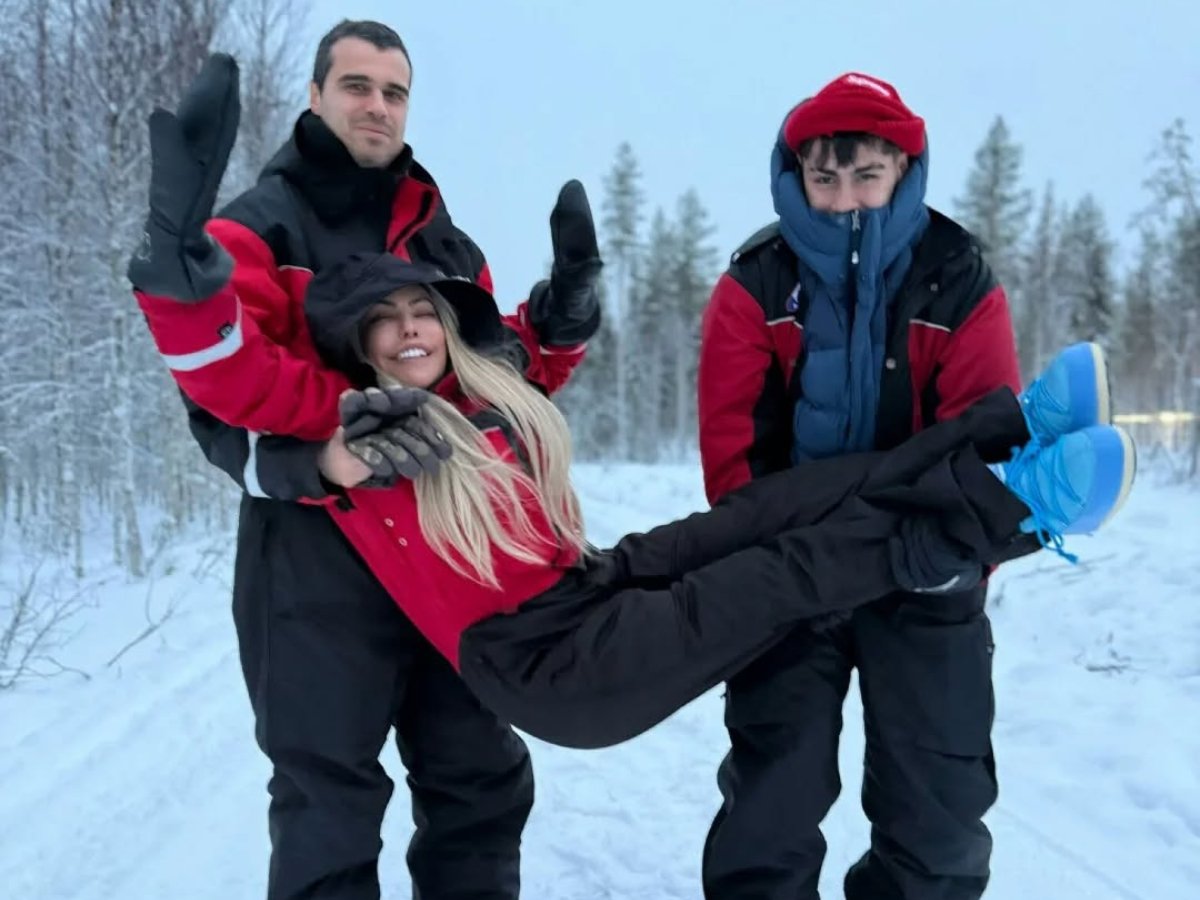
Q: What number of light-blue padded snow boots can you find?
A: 2